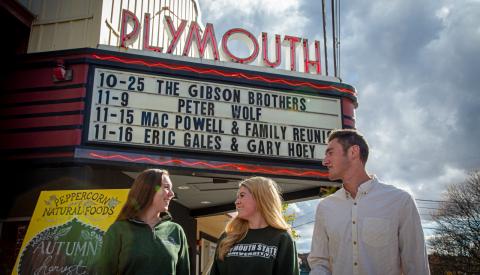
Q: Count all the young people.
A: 3